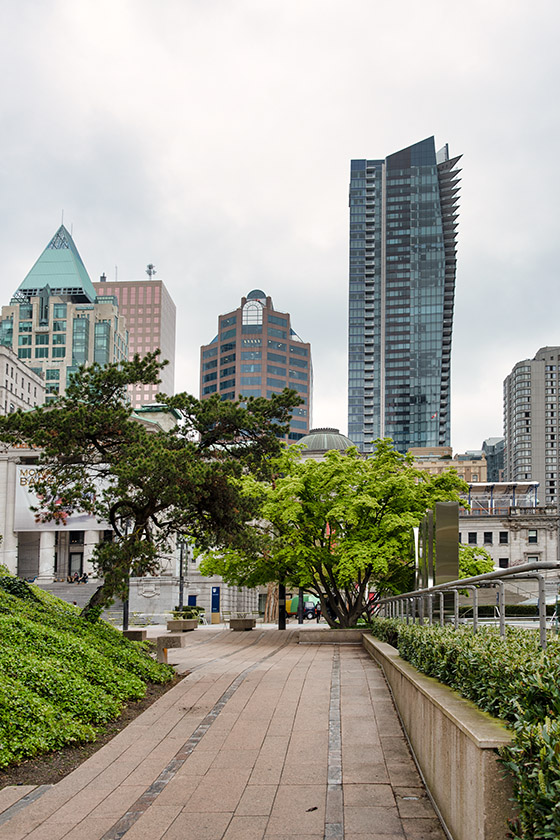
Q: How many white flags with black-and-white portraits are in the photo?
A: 0